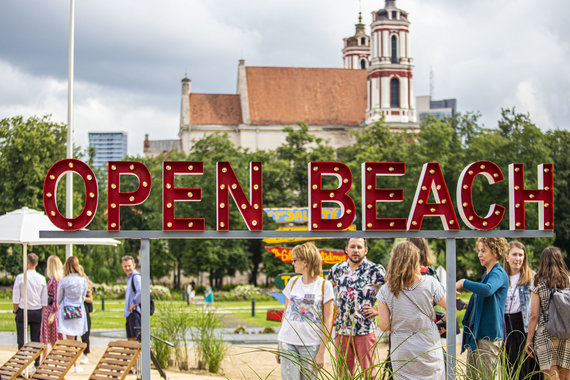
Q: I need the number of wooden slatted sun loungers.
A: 3